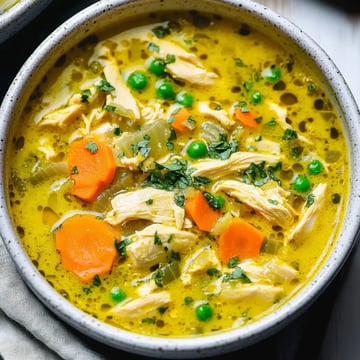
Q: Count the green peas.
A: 12